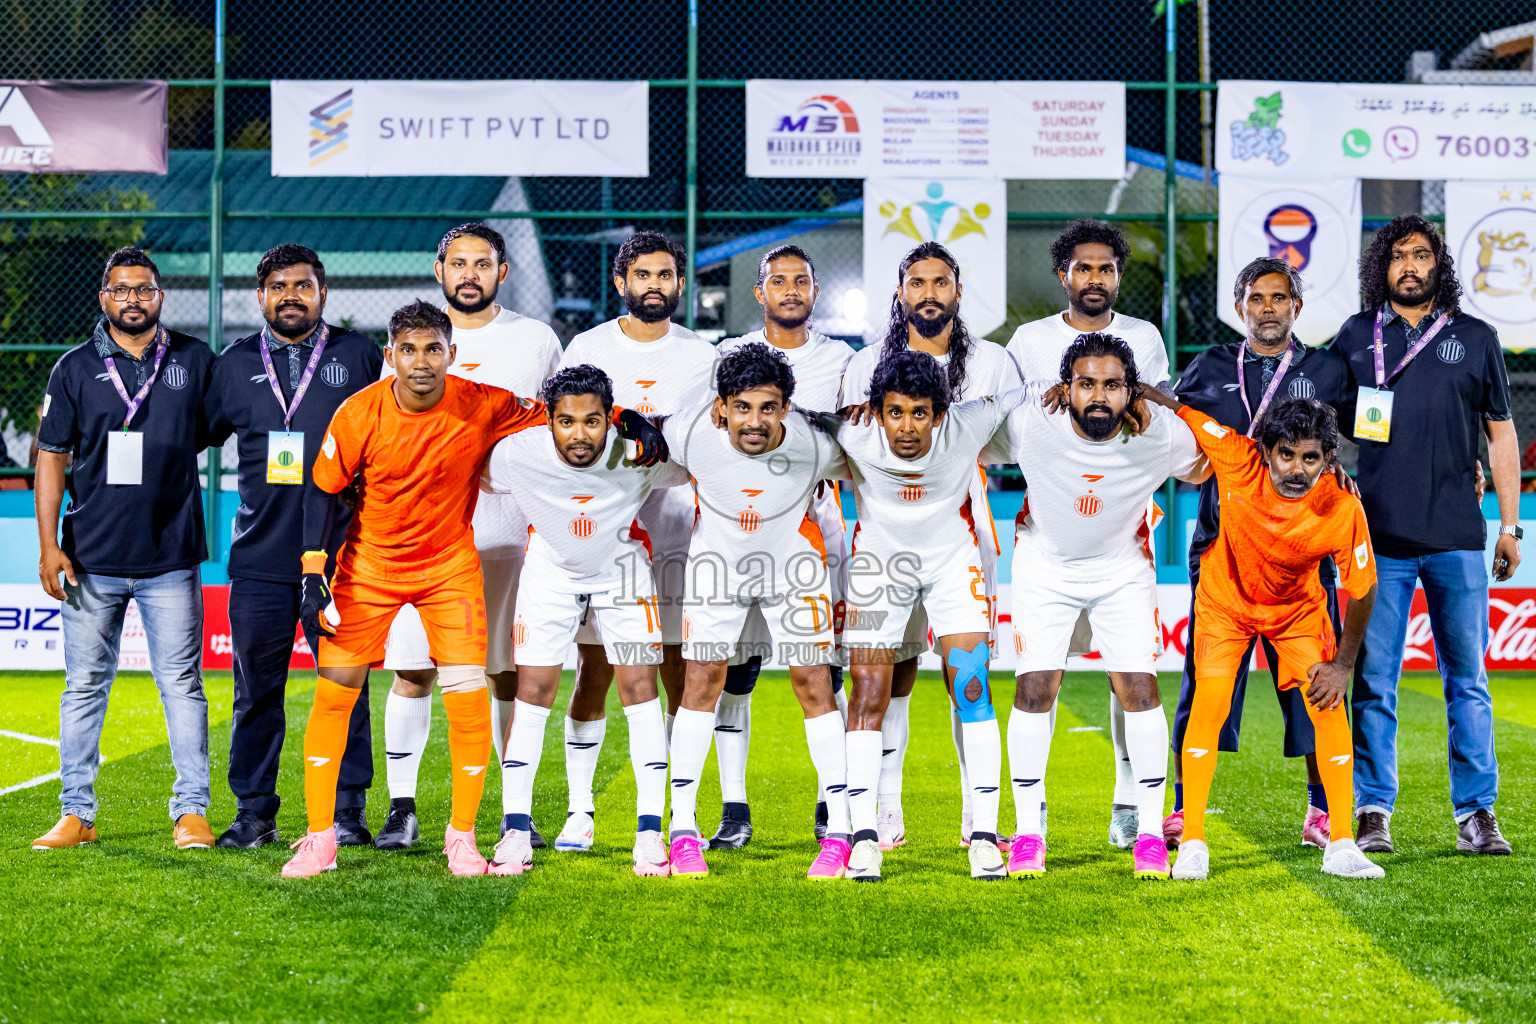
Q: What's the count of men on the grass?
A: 15